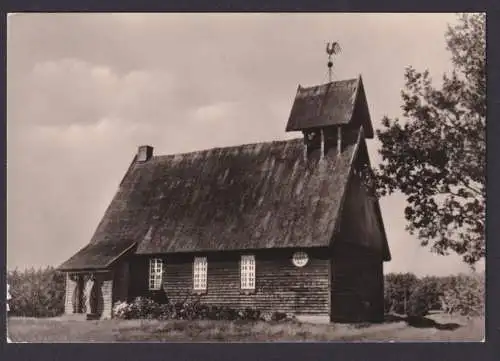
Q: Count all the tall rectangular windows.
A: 3